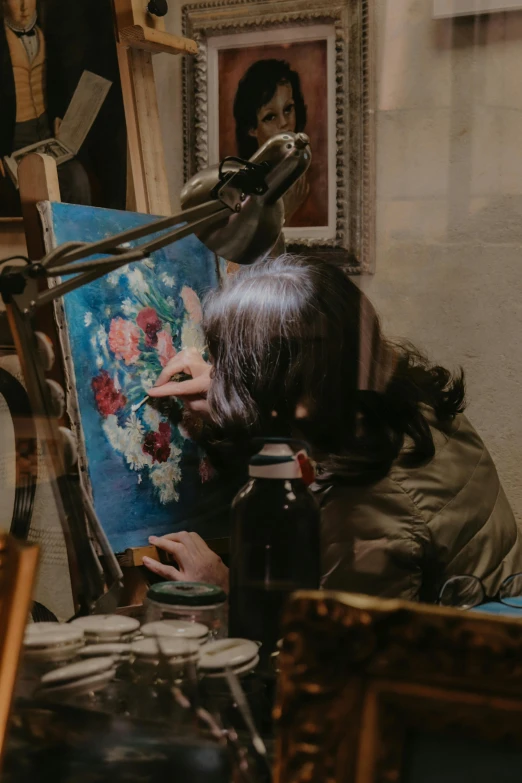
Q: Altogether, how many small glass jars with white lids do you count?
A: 7